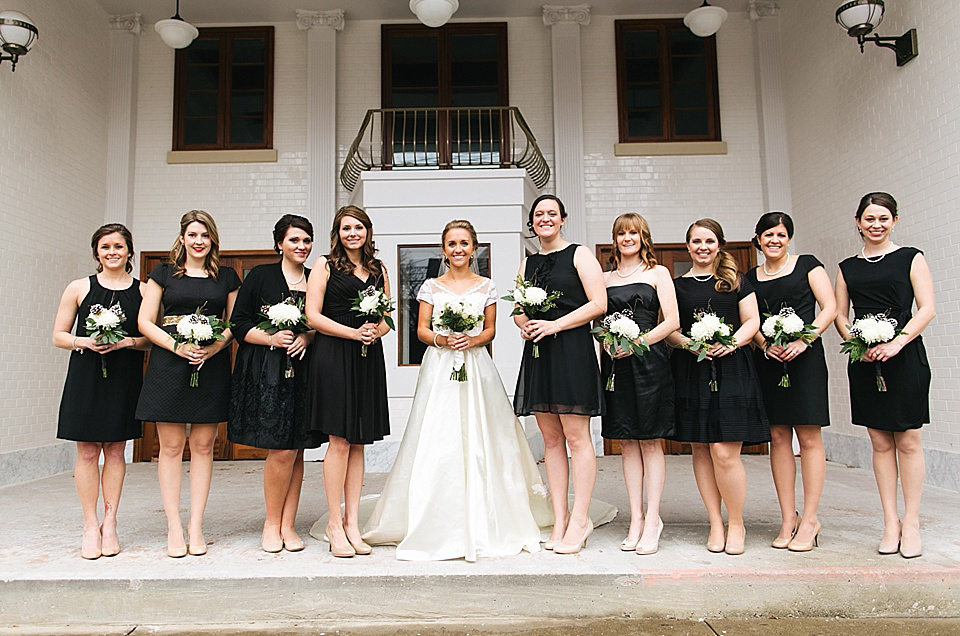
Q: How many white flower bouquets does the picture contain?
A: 10